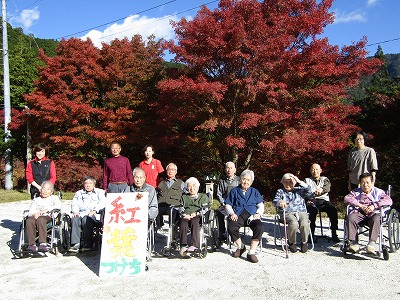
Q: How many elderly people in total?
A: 10